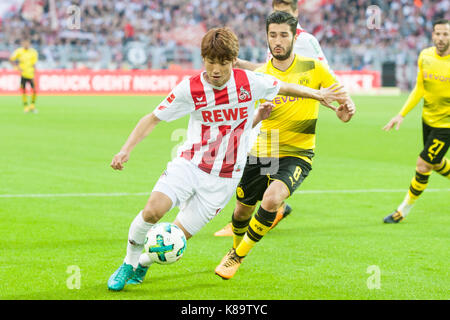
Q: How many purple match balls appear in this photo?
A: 0